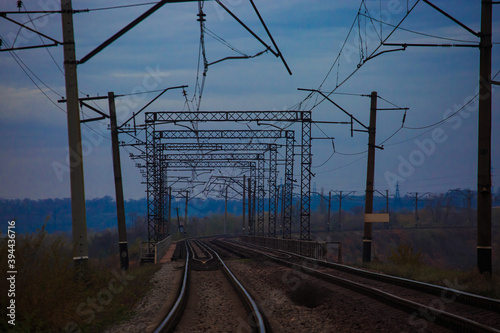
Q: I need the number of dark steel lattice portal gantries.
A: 5